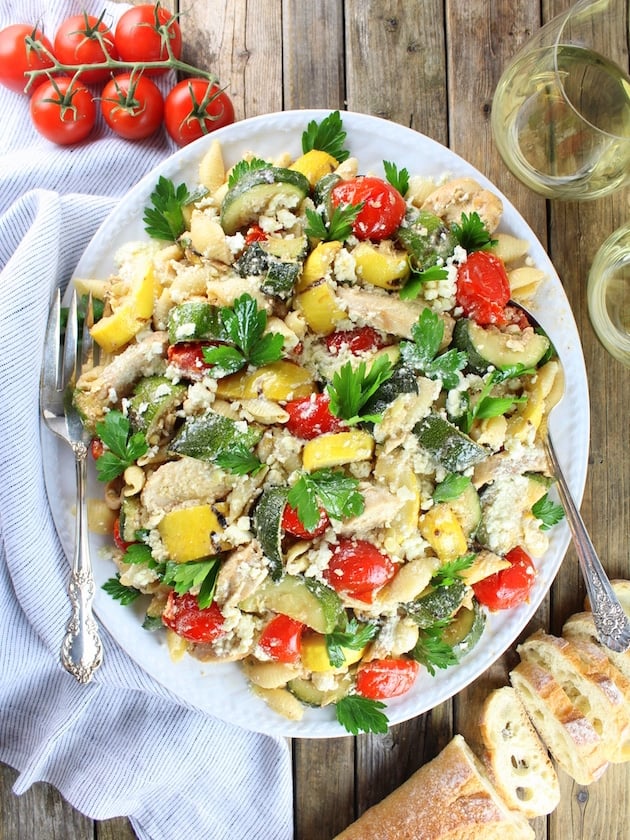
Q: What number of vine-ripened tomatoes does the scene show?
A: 6